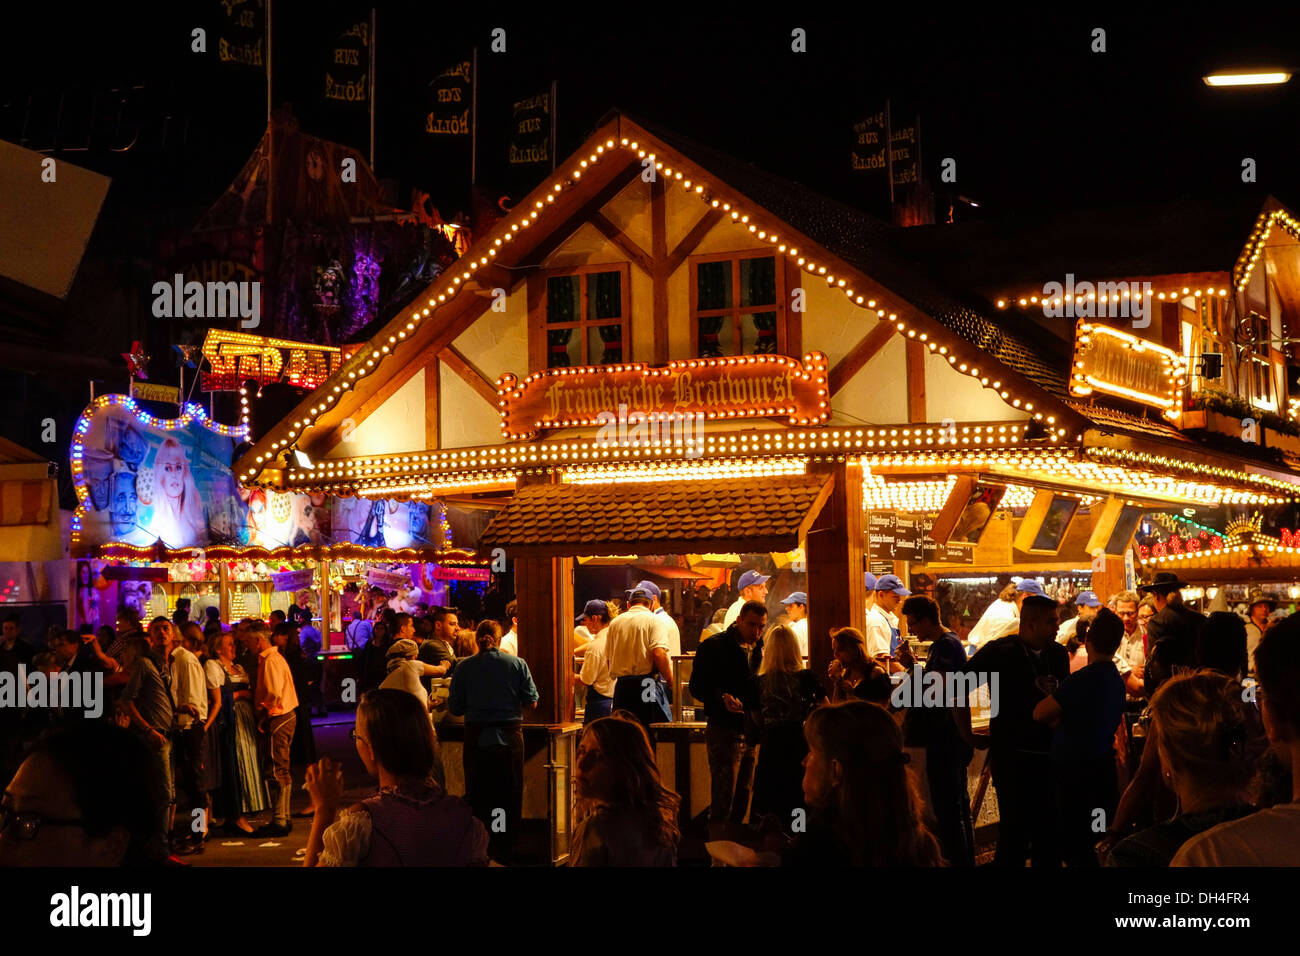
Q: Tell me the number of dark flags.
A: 6